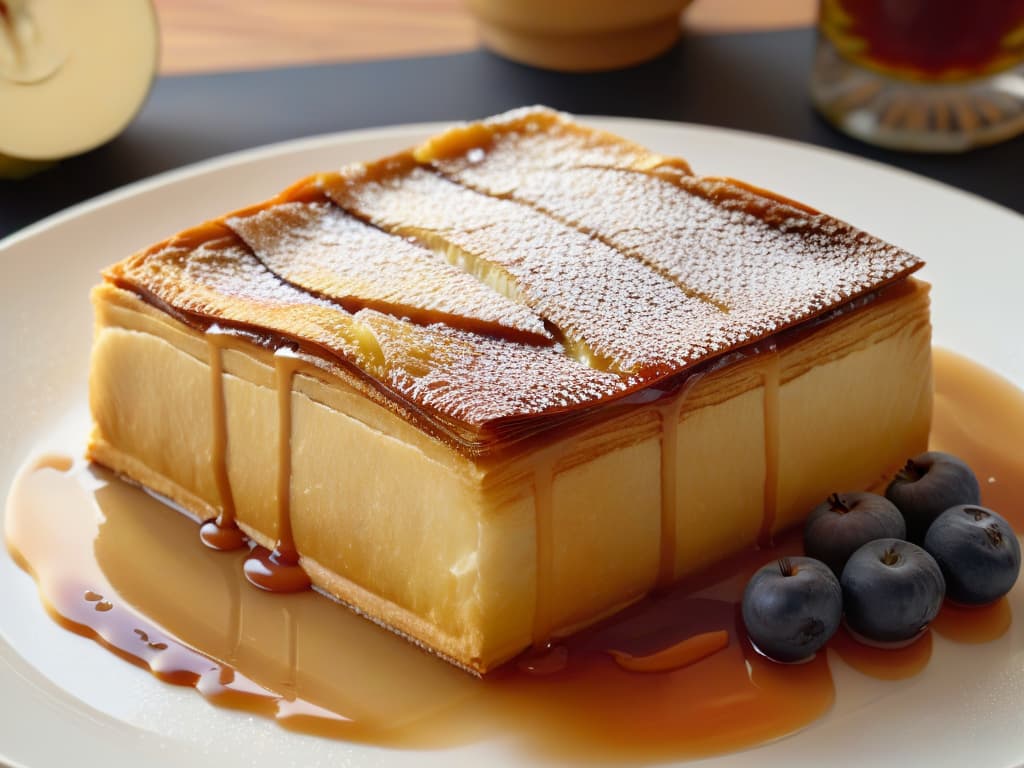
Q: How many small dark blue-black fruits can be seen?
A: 5